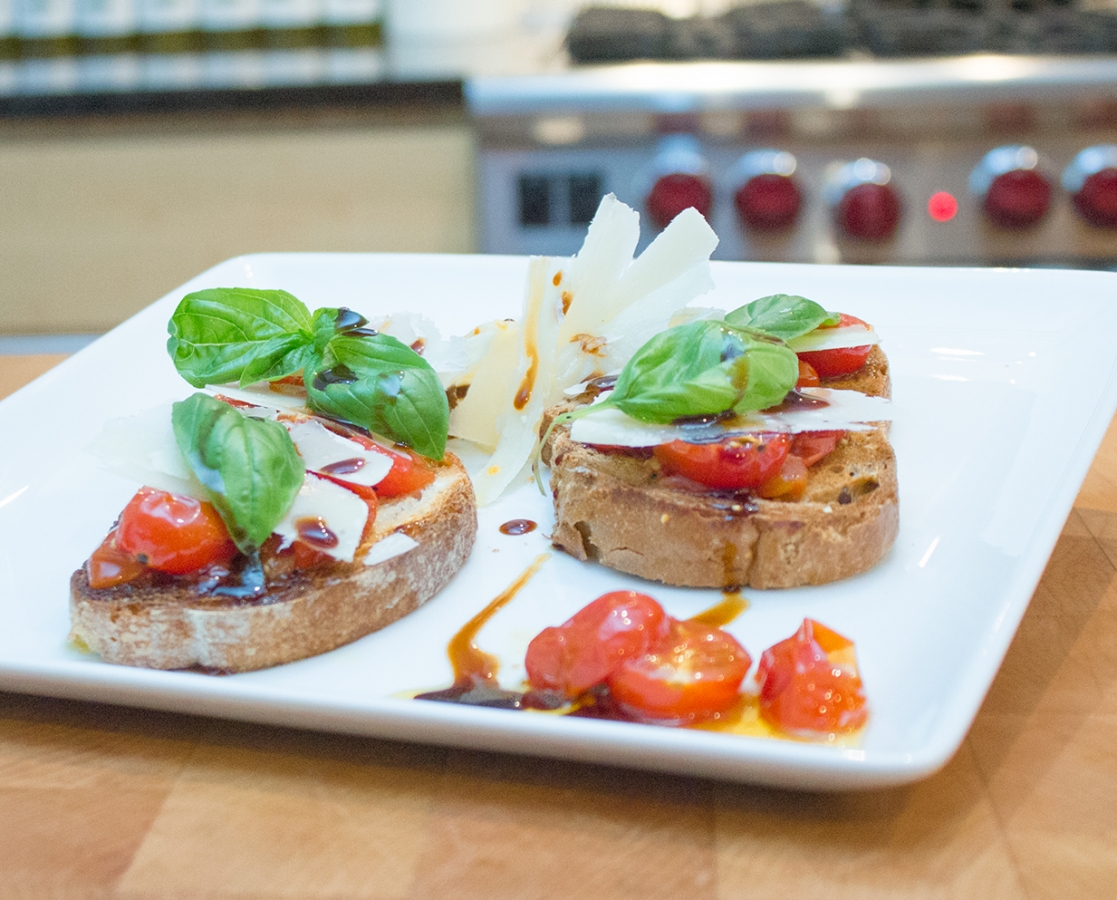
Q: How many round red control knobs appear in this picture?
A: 5